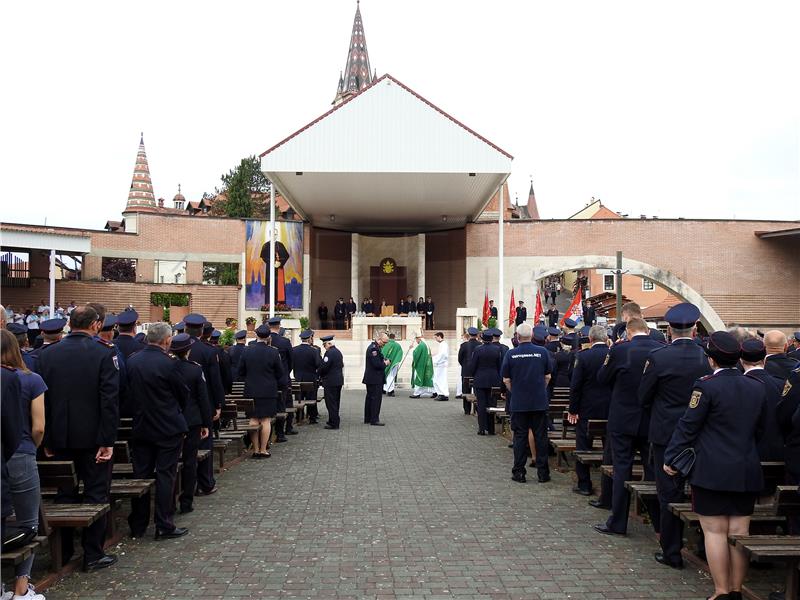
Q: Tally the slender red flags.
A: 3